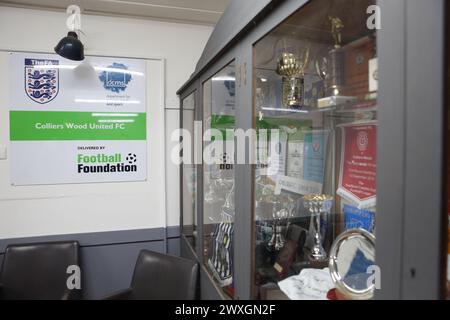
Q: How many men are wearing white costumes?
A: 0